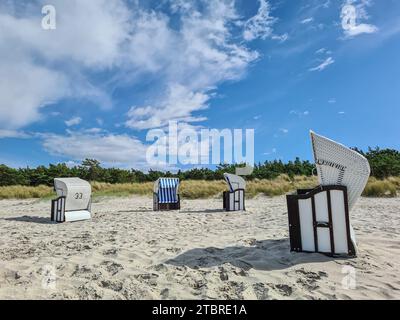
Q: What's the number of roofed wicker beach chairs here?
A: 4